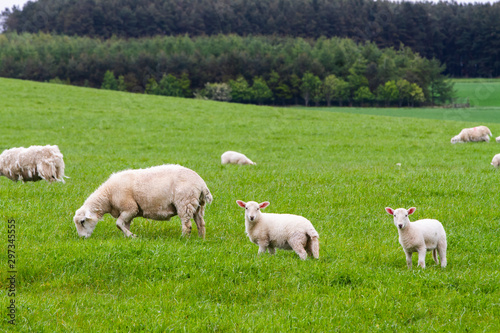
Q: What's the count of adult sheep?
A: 3